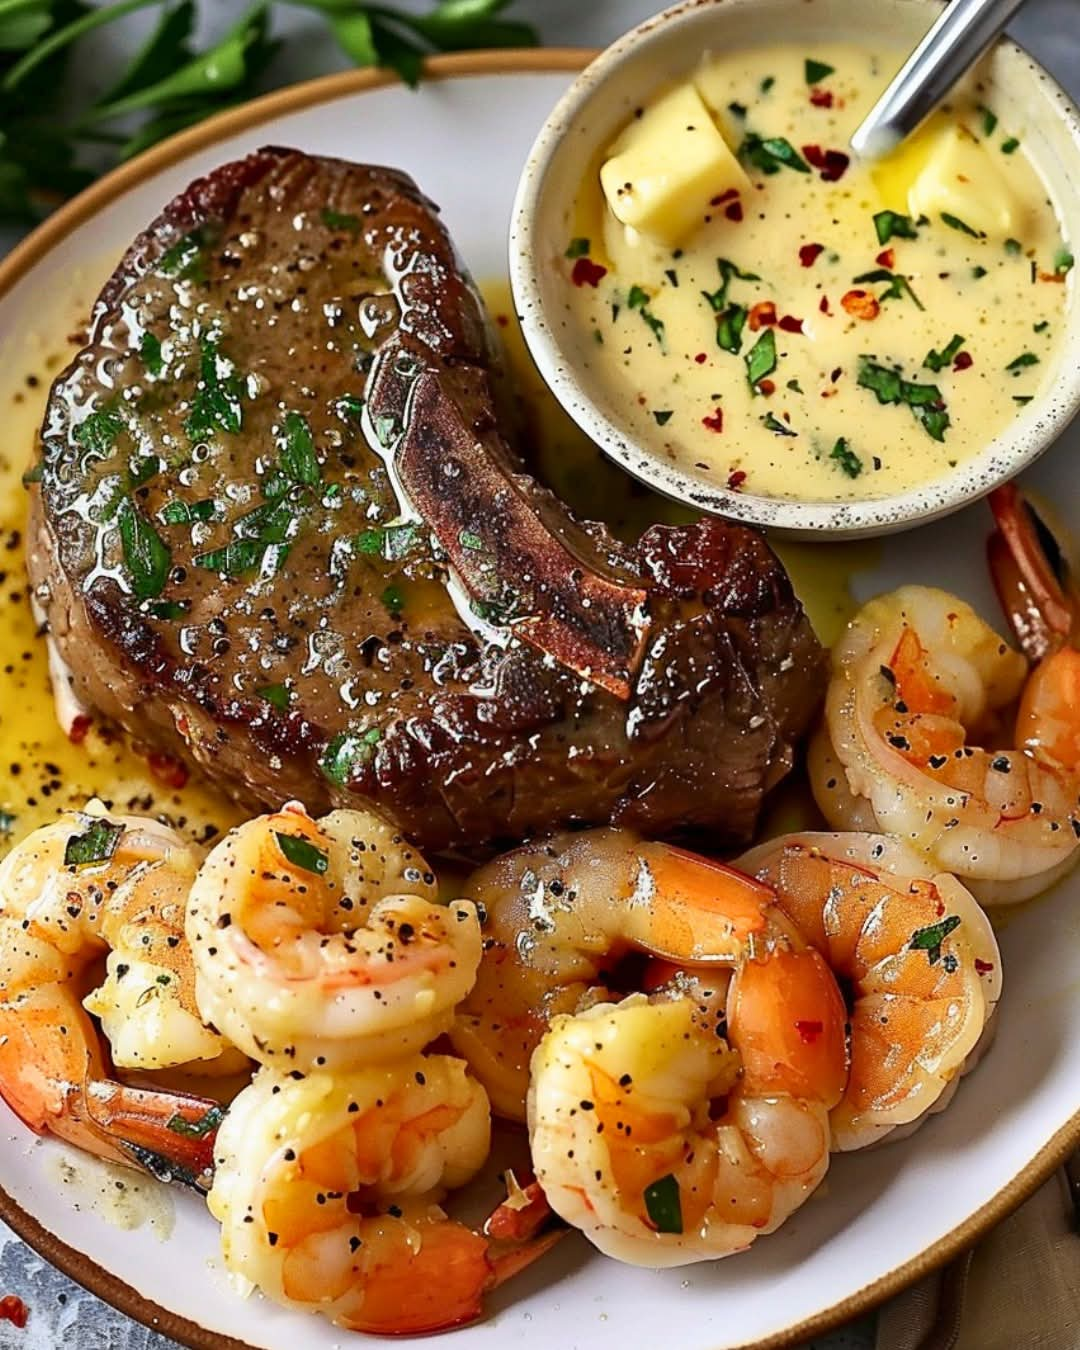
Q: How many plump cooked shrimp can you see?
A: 7